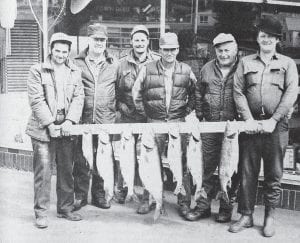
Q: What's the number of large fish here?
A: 7